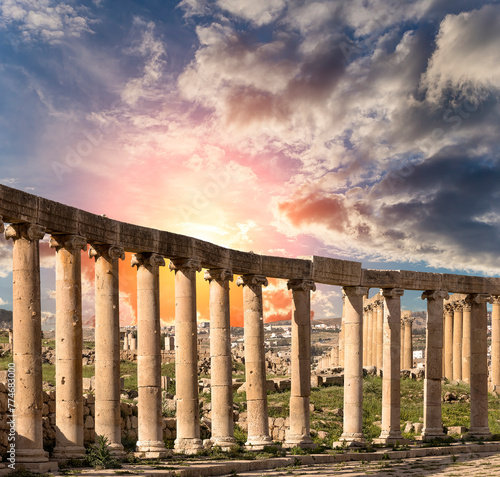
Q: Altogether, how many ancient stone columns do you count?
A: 12